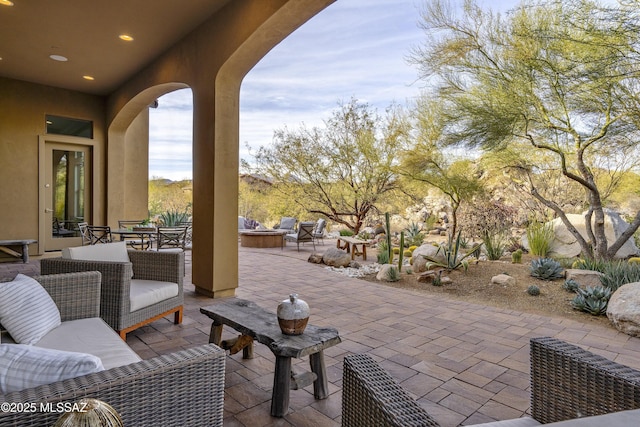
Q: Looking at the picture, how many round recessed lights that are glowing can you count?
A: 3